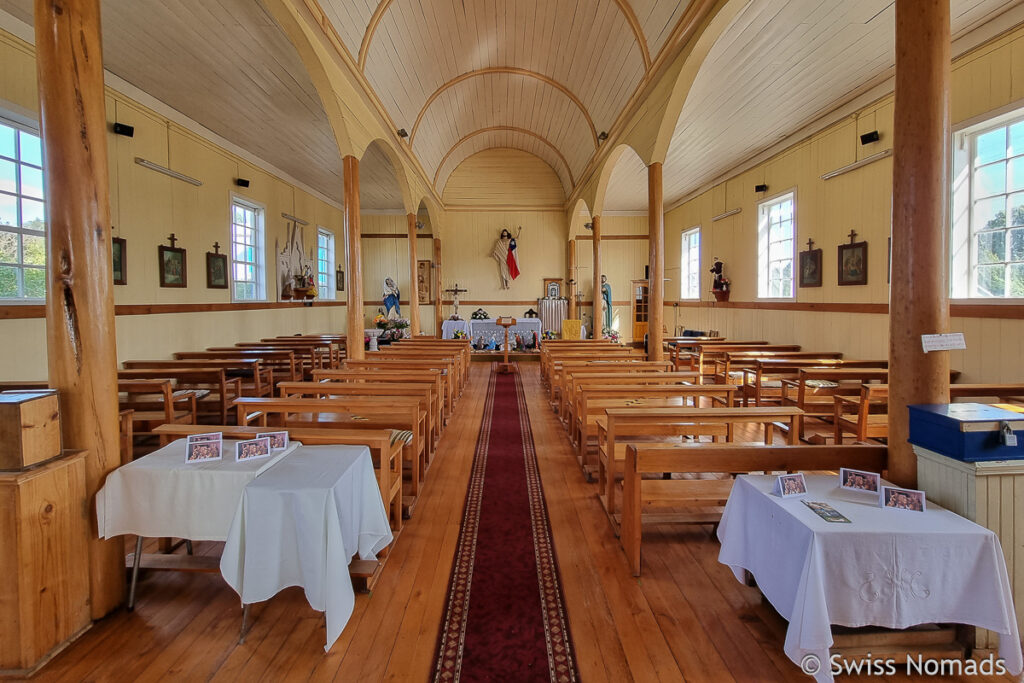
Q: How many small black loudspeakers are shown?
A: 4